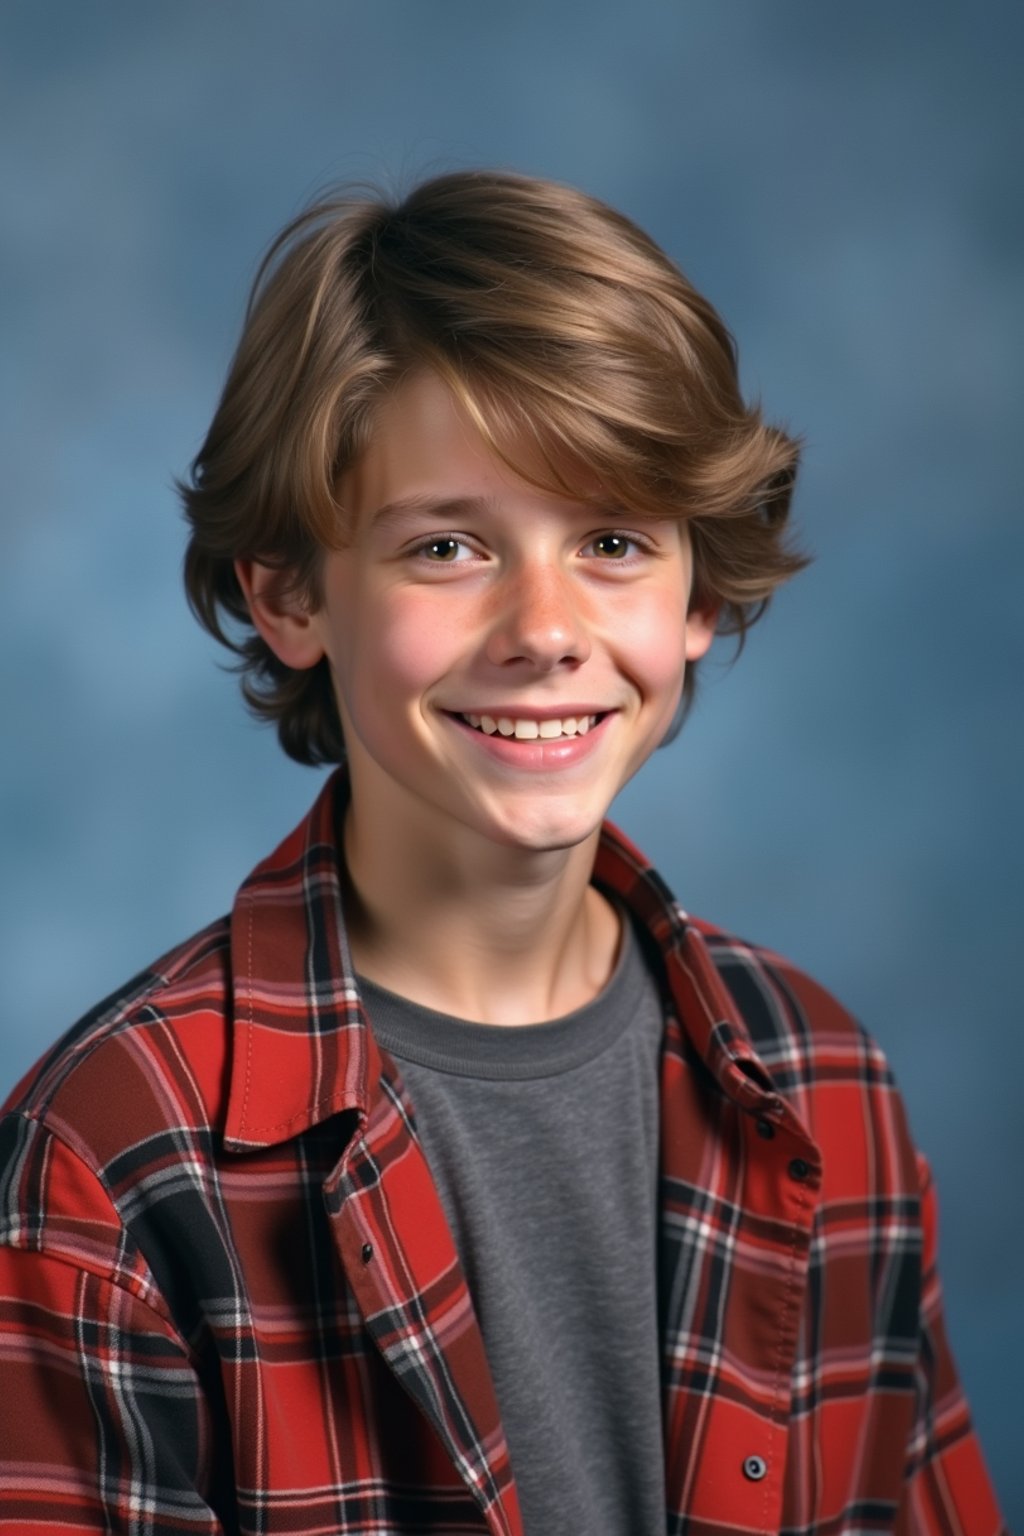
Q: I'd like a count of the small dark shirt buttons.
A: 4